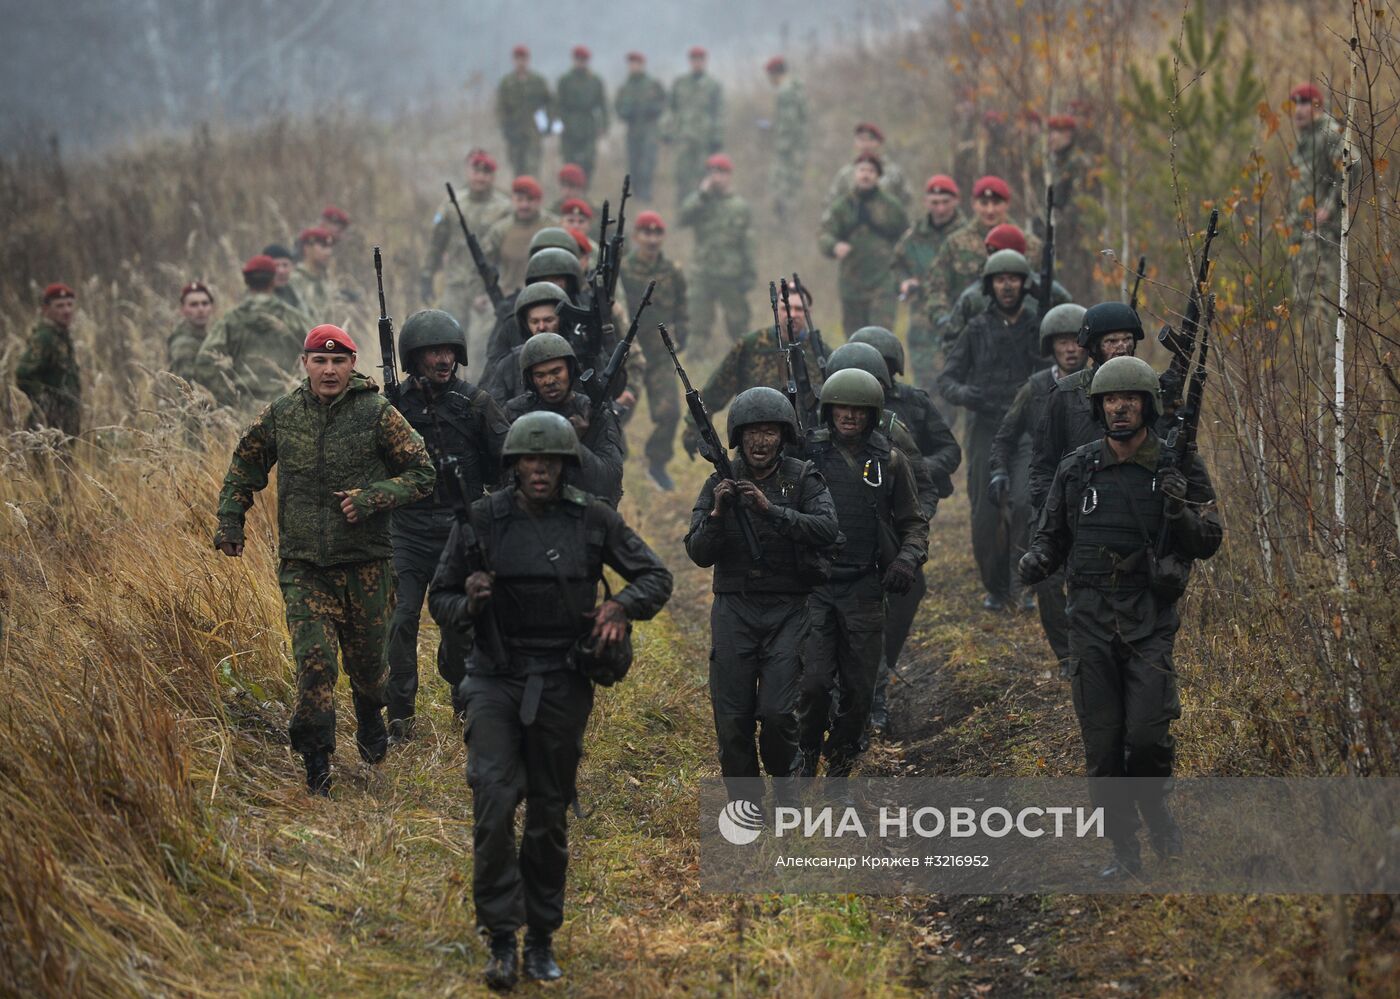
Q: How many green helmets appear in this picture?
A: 13